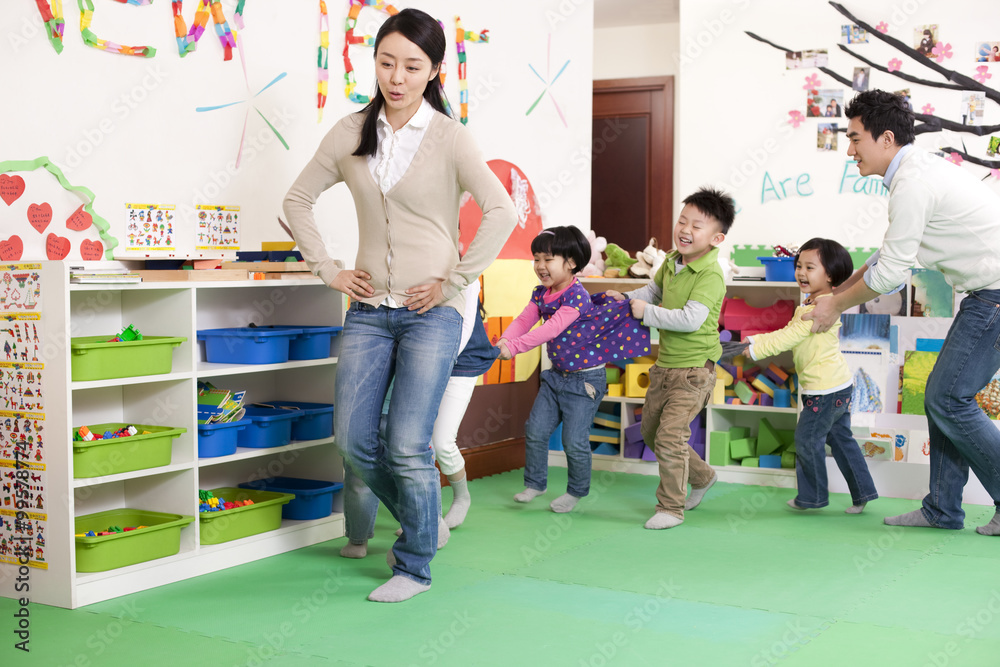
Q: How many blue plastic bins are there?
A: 7